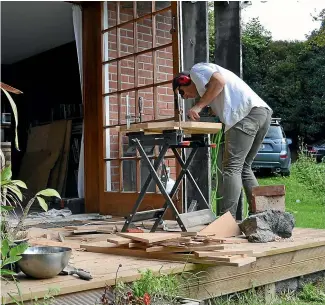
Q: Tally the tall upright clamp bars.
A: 2